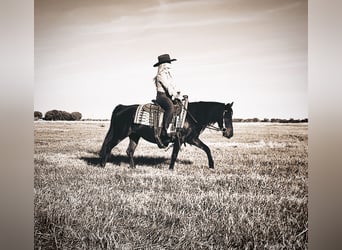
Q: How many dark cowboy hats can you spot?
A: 1